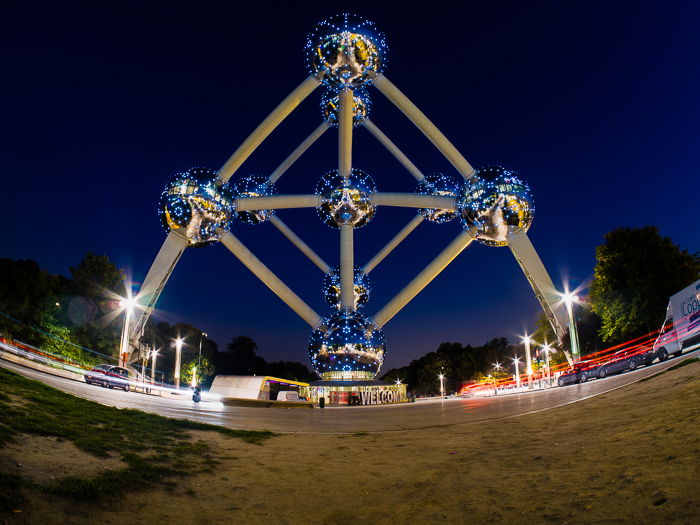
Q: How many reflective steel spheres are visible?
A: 9